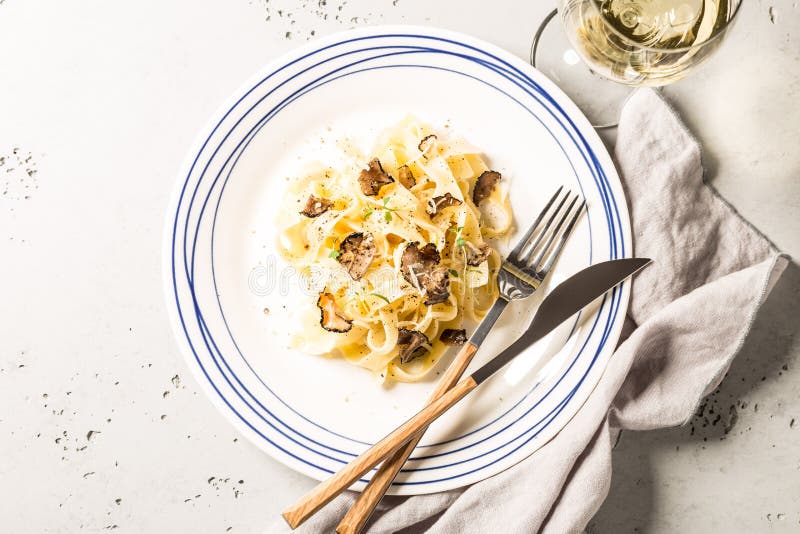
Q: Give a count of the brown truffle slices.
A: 12